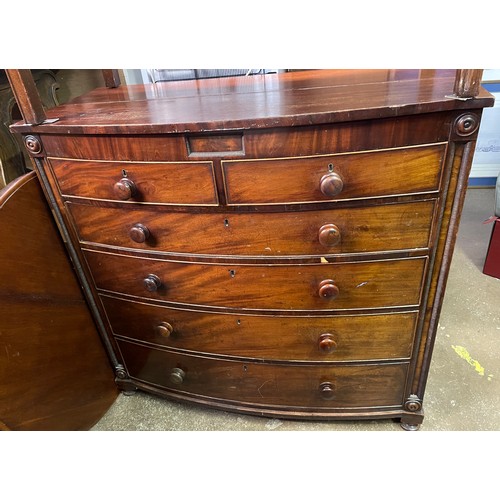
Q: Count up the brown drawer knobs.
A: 10